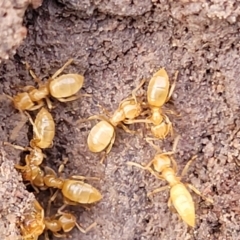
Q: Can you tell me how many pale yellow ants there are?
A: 7